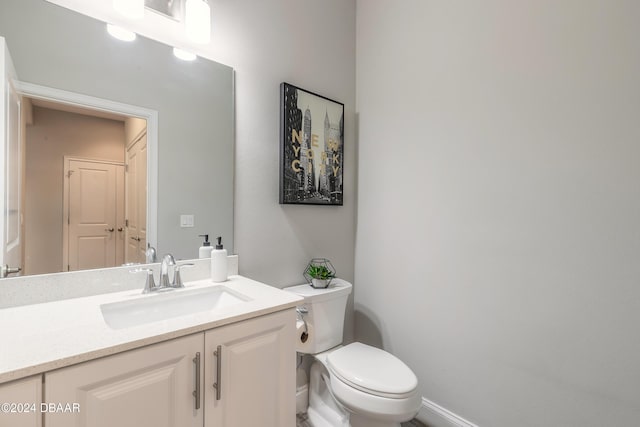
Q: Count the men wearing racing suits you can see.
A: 0